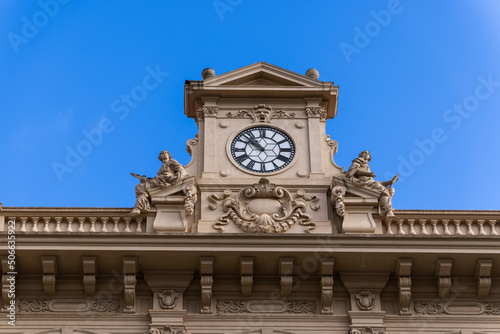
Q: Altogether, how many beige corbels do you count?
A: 11